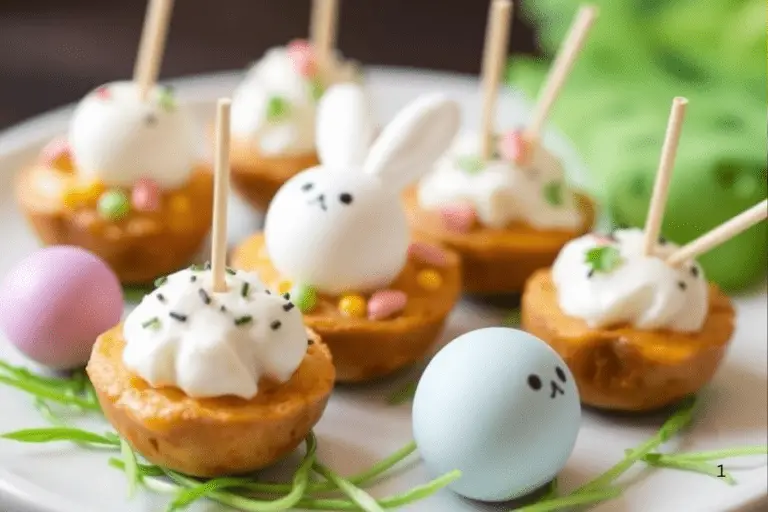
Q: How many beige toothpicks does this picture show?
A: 7